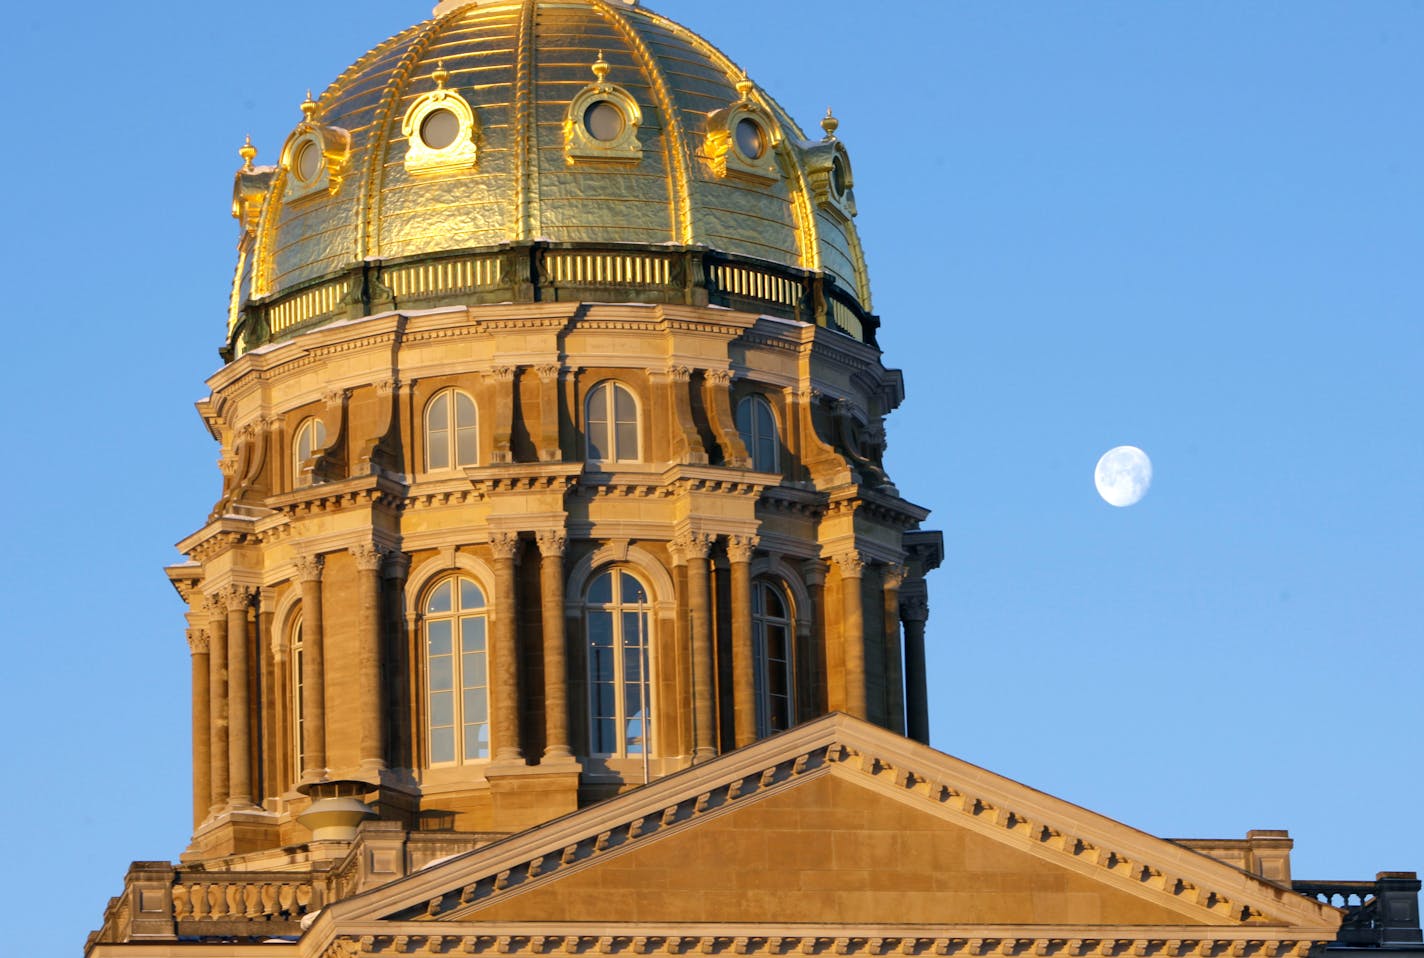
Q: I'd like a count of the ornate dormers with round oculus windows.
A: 6